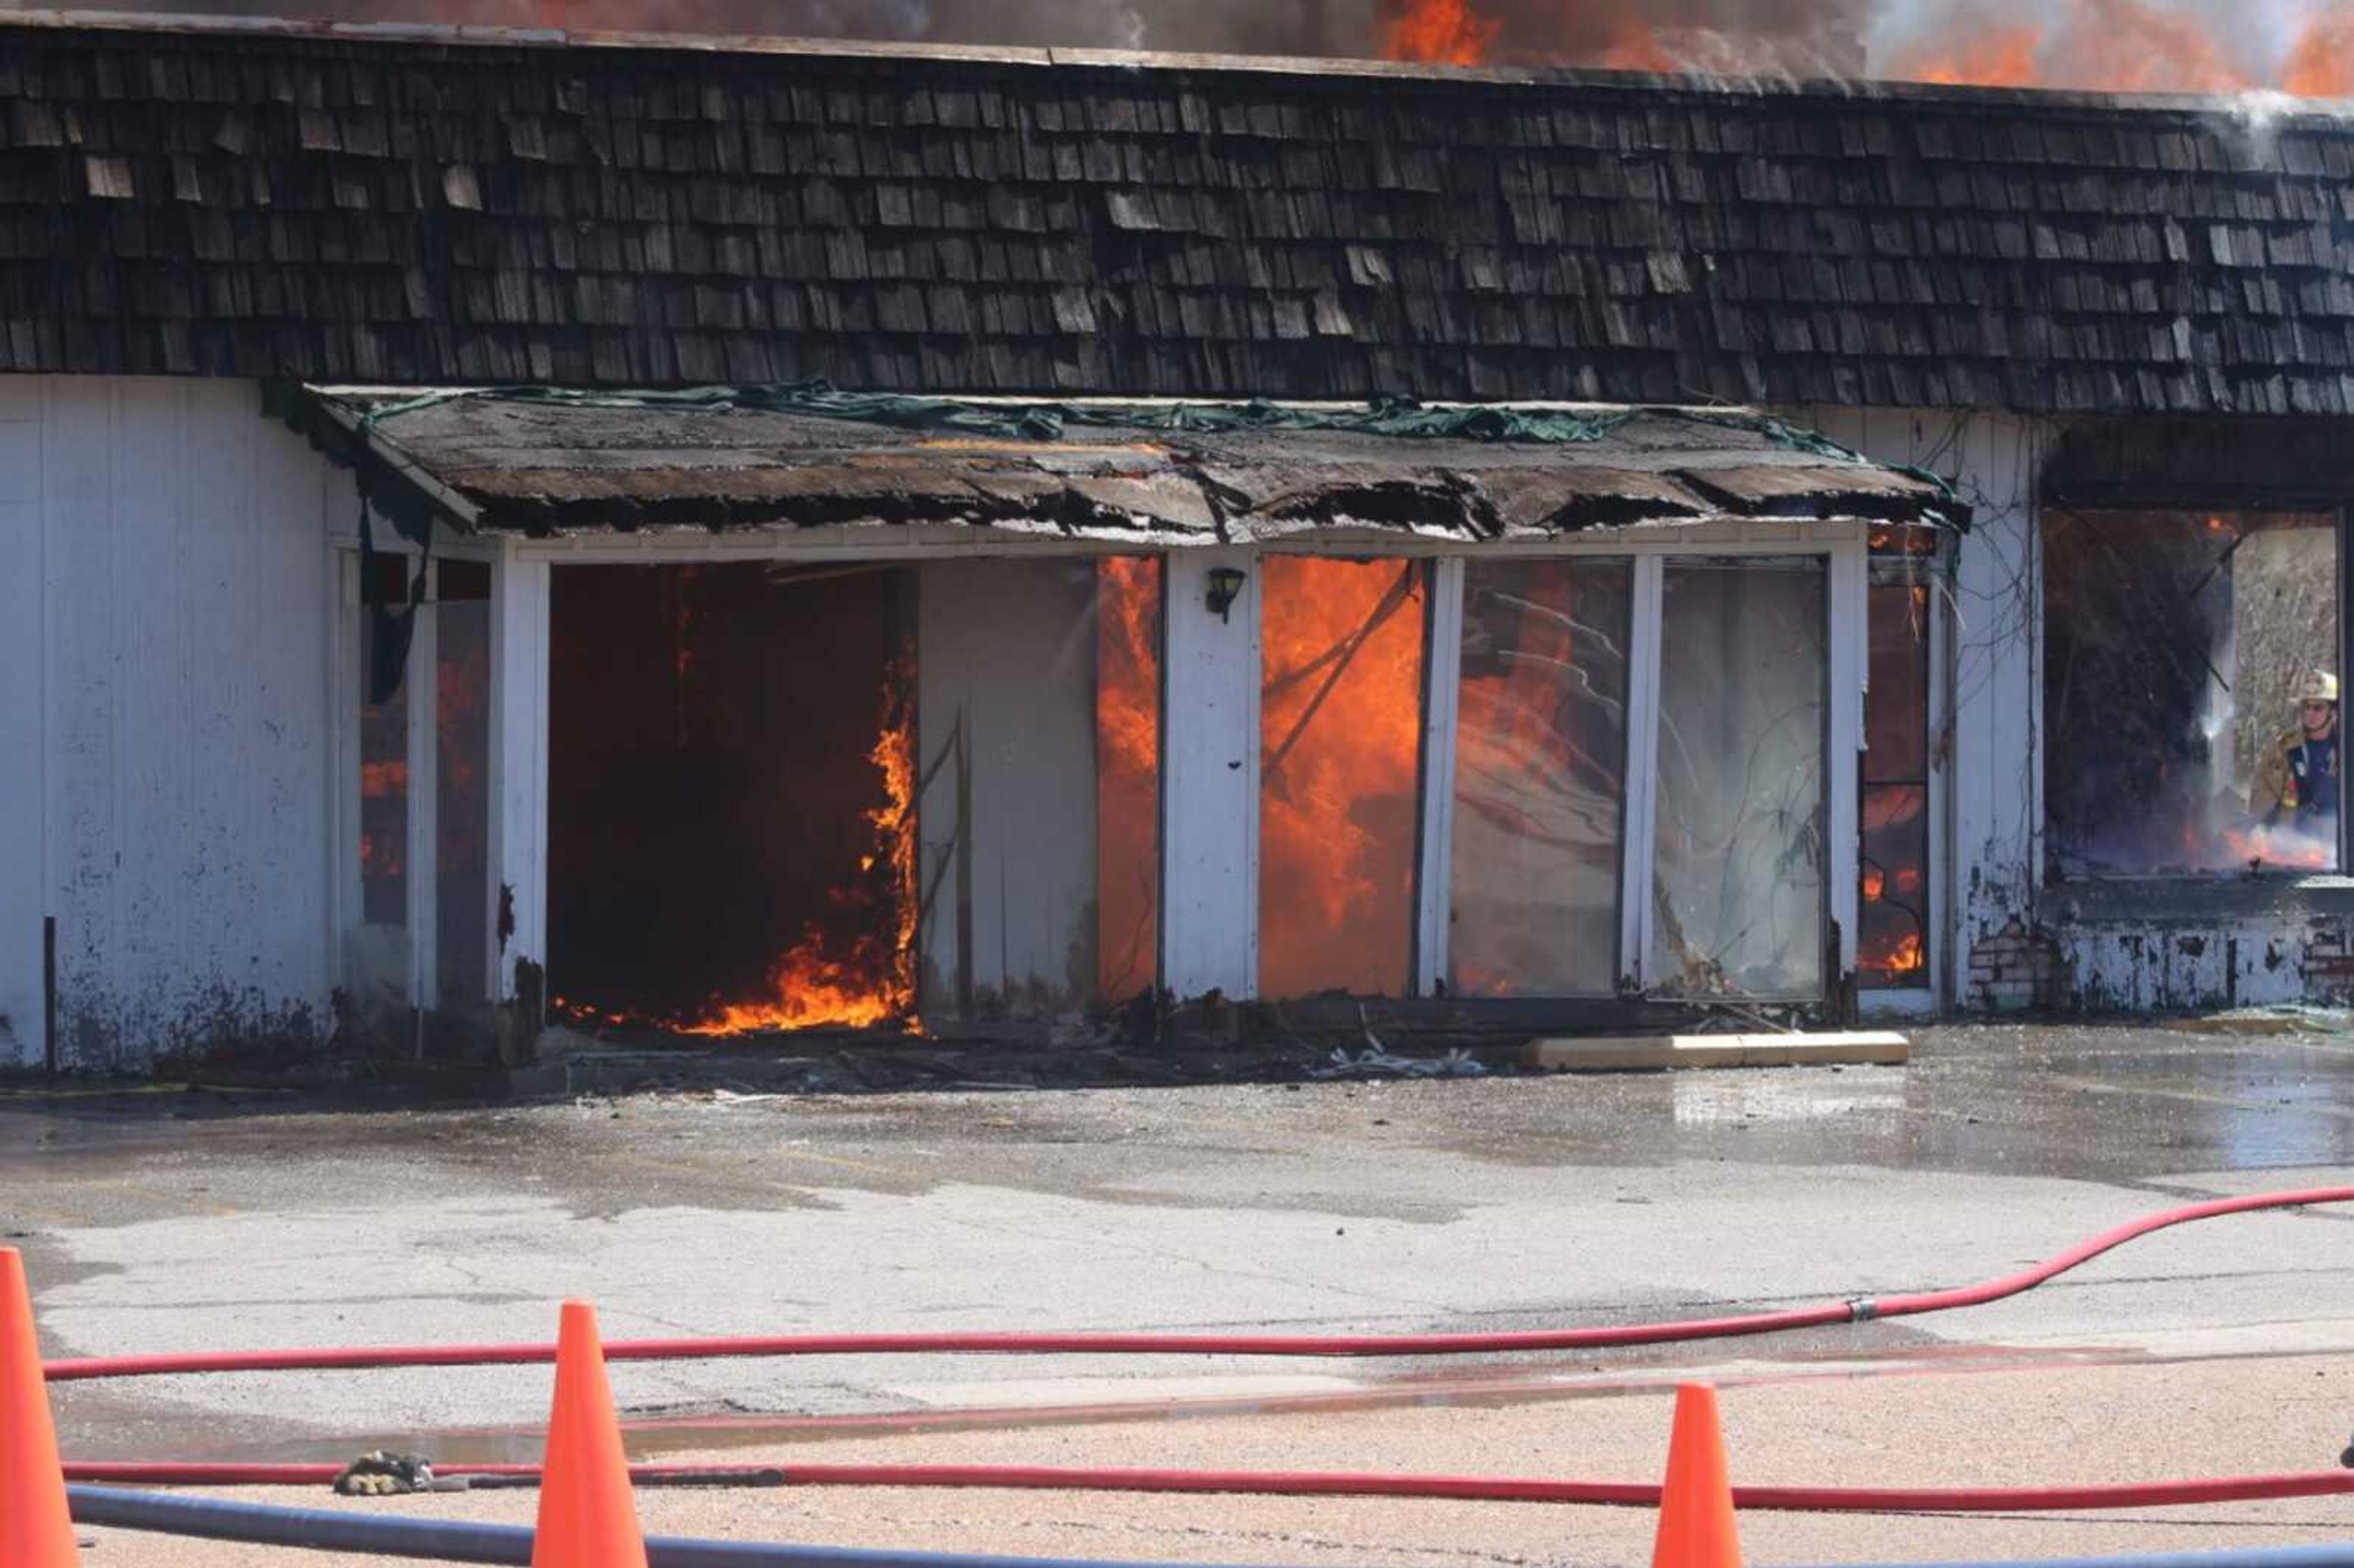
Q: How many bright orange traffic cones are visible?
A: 3